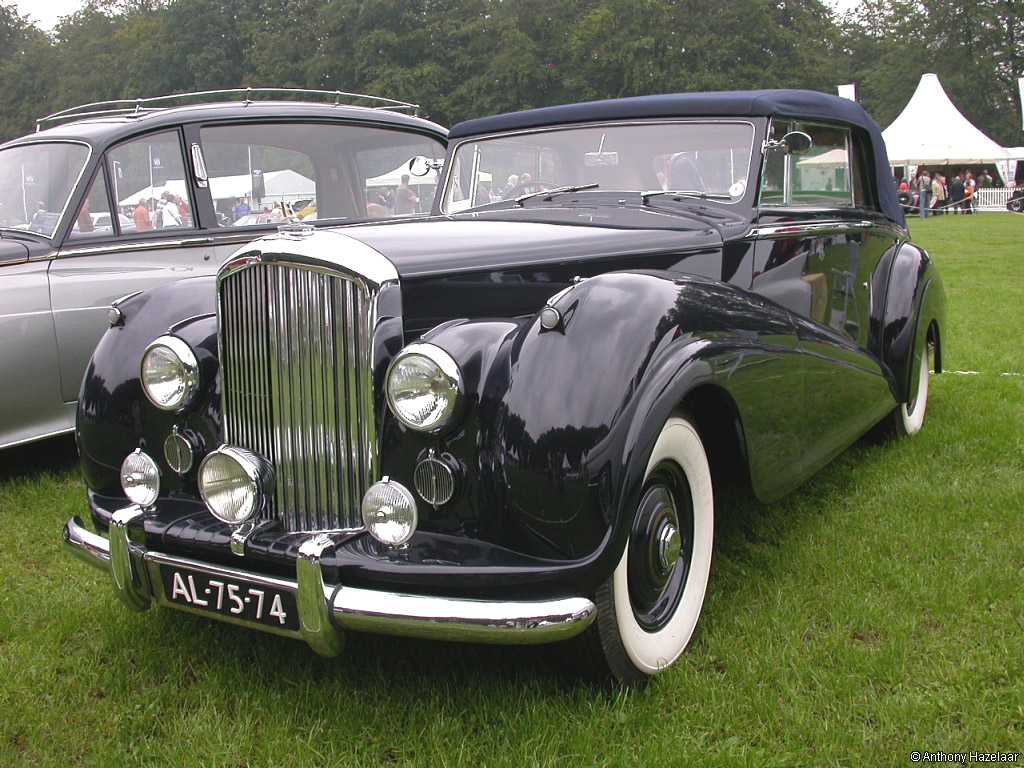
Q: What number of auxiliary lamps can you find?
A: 3